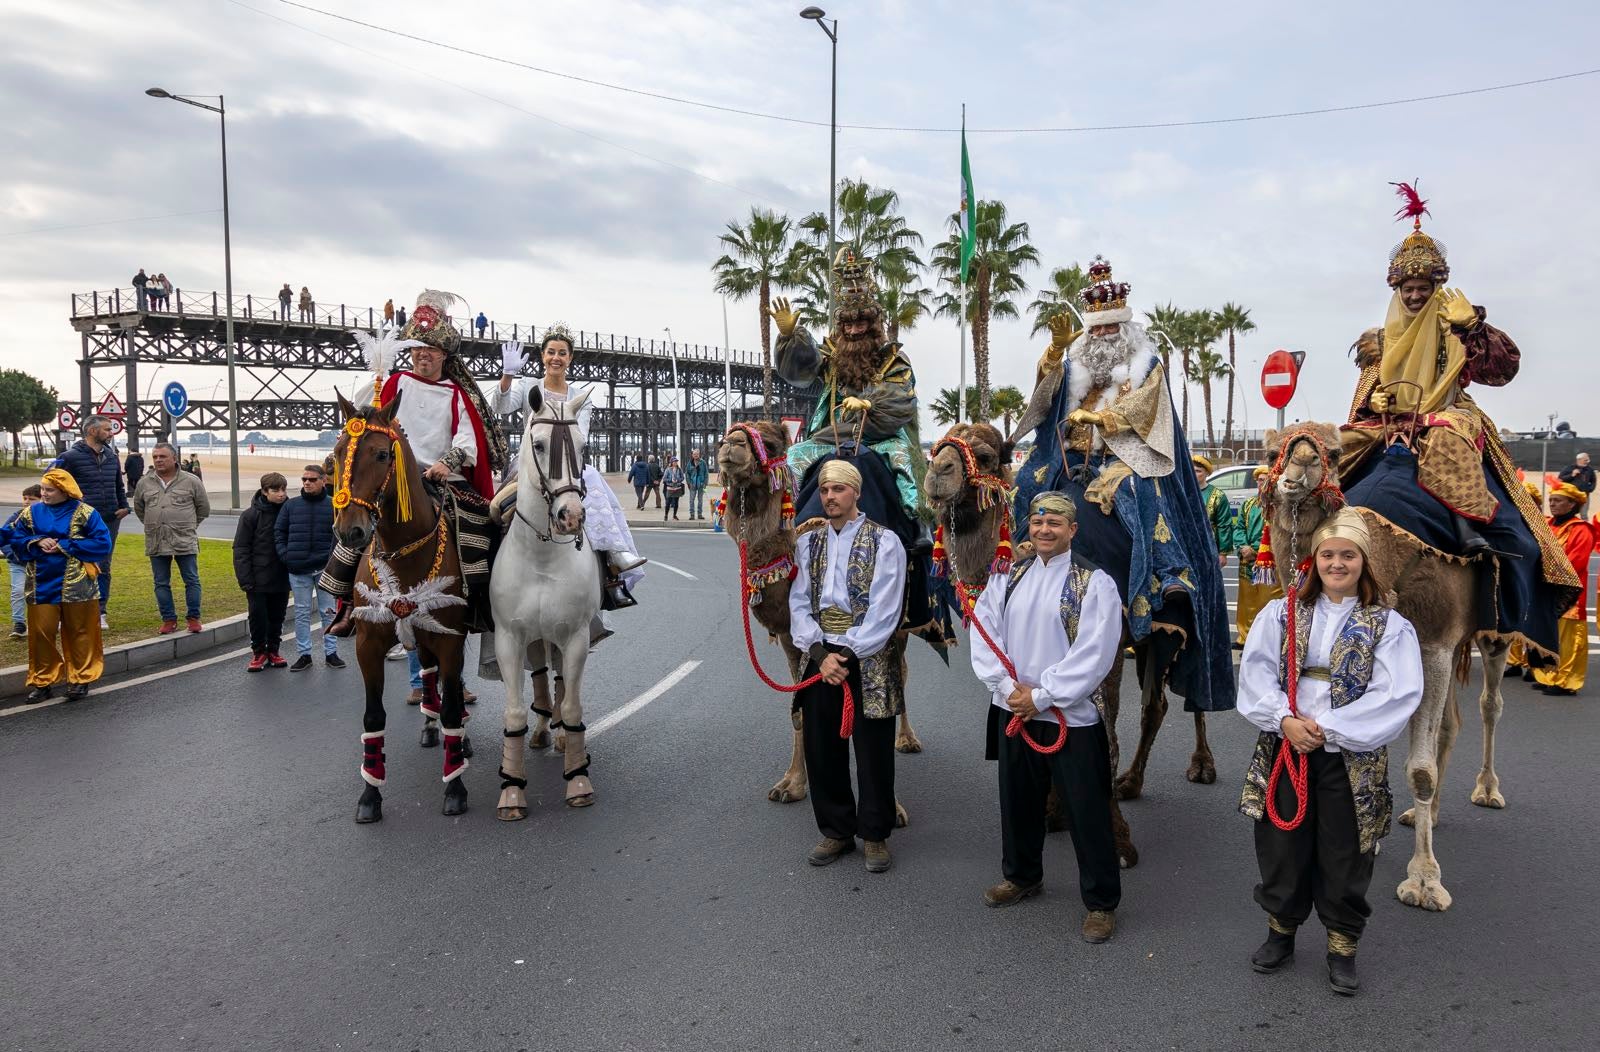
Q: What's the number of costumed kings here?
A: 3